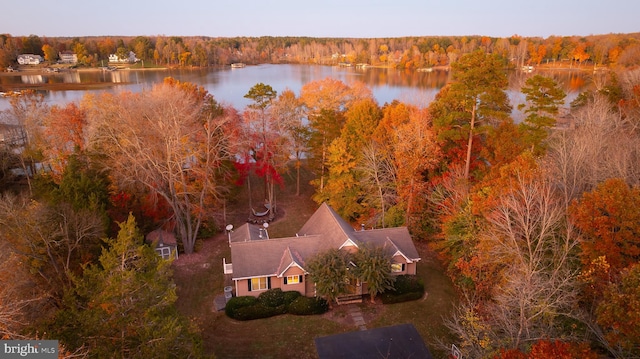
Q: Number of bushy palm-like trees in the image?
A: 2